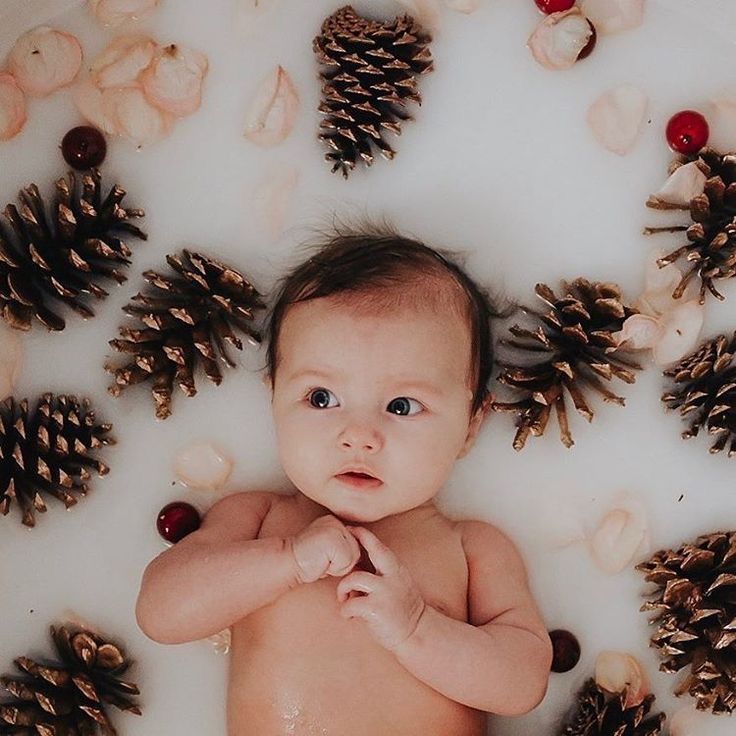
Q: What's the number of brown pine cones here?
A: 10